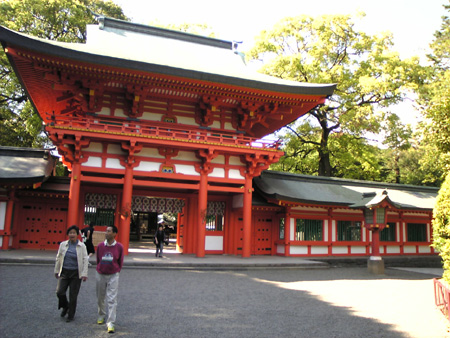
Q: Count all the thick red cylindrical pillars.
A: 4